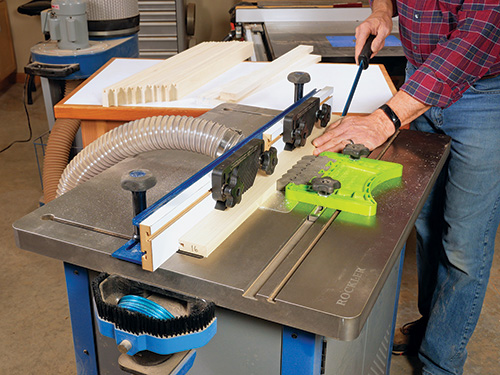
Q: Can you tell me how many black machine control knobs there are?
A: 8